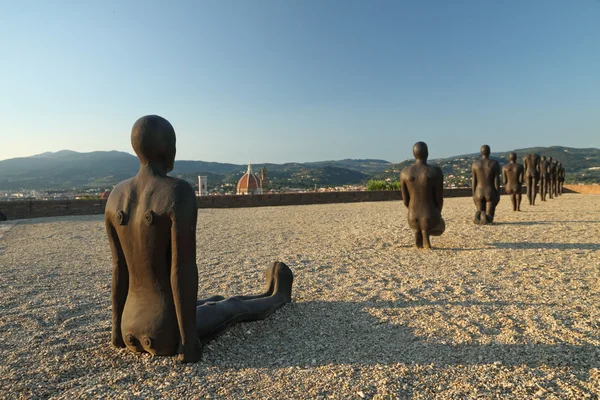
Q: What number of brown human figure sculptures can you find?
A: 9